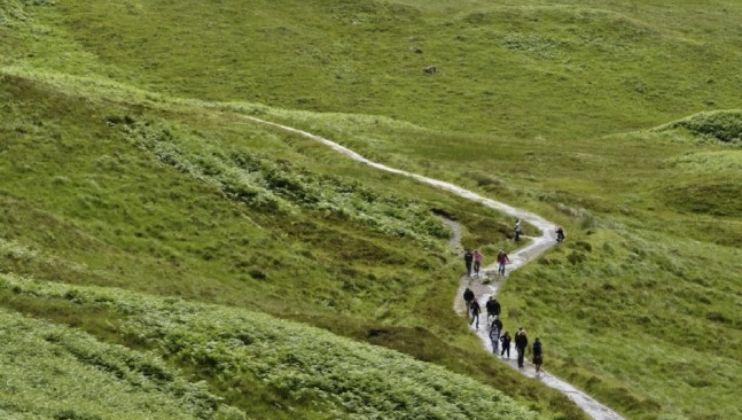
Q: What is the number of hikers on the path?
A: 14